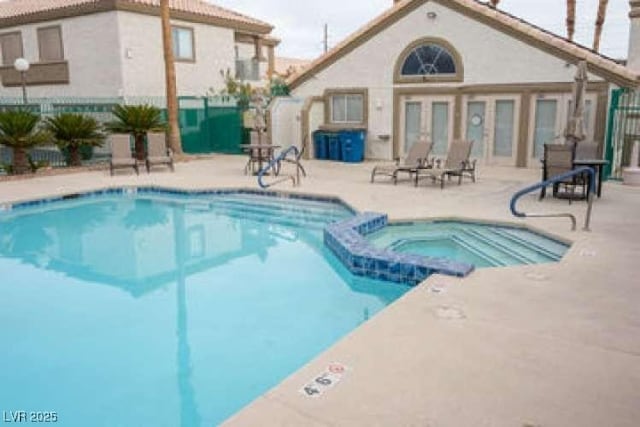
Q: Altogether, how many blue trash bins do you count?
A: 3